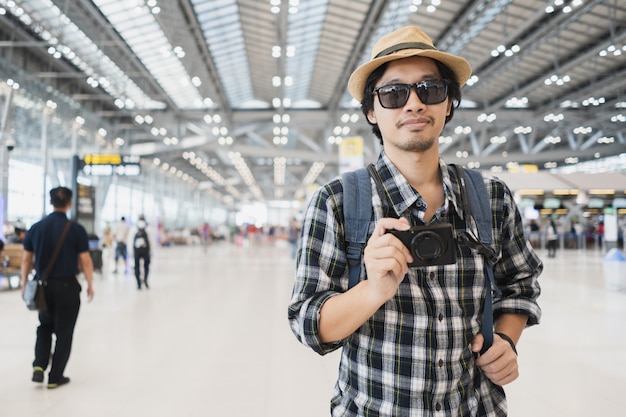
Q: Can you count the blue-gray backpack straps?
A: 2